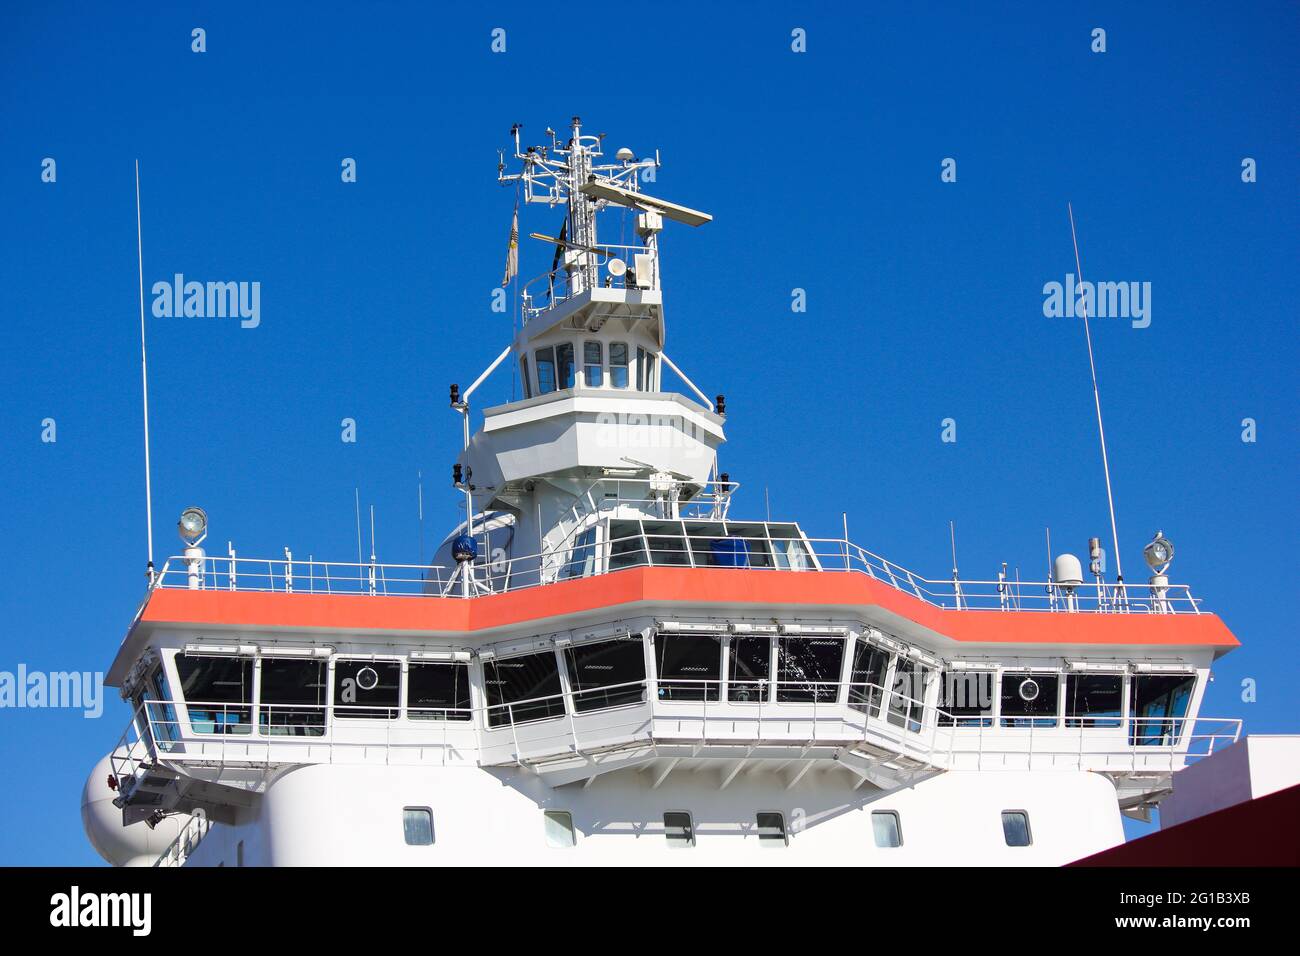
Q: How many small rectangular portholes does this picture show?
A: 6